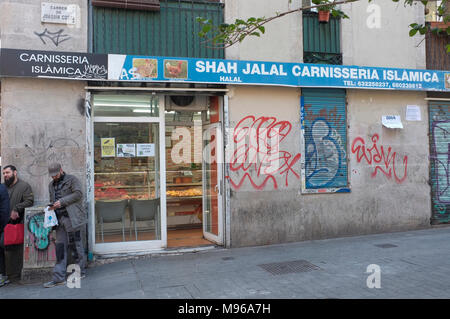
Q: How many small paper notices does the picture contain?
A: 5